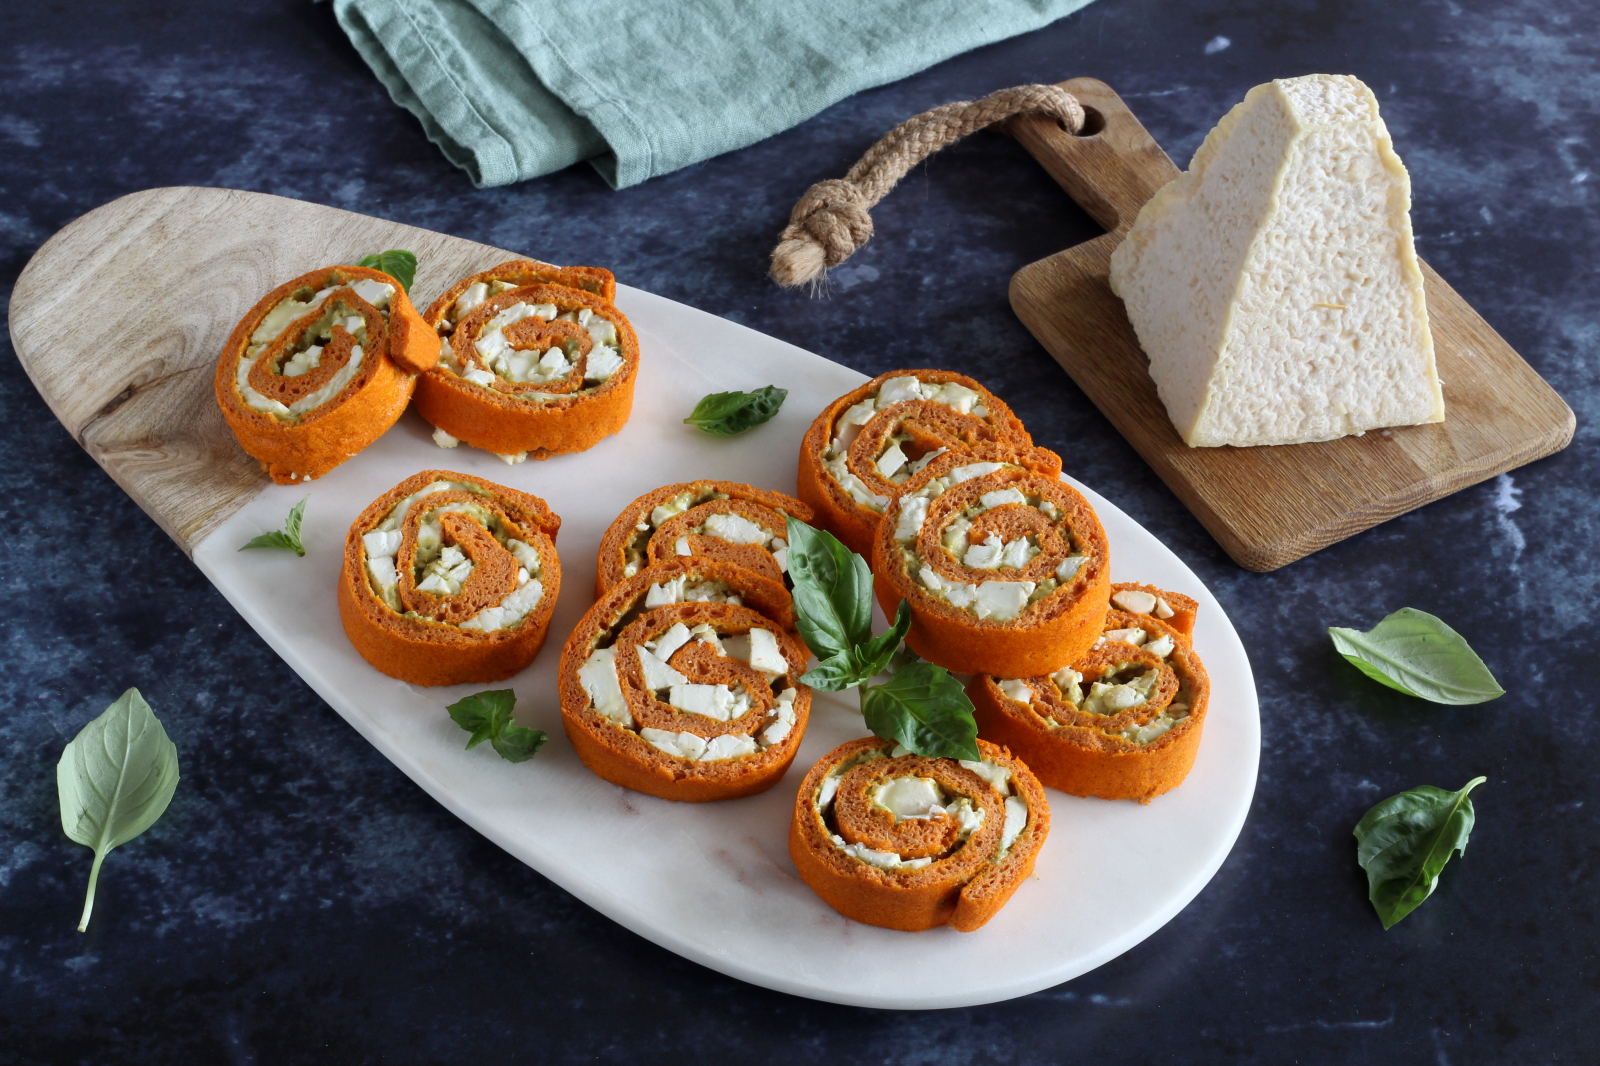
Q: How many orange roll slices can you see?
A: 9